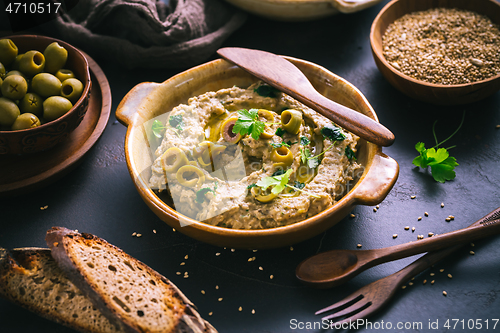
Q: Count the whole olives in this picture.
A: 15